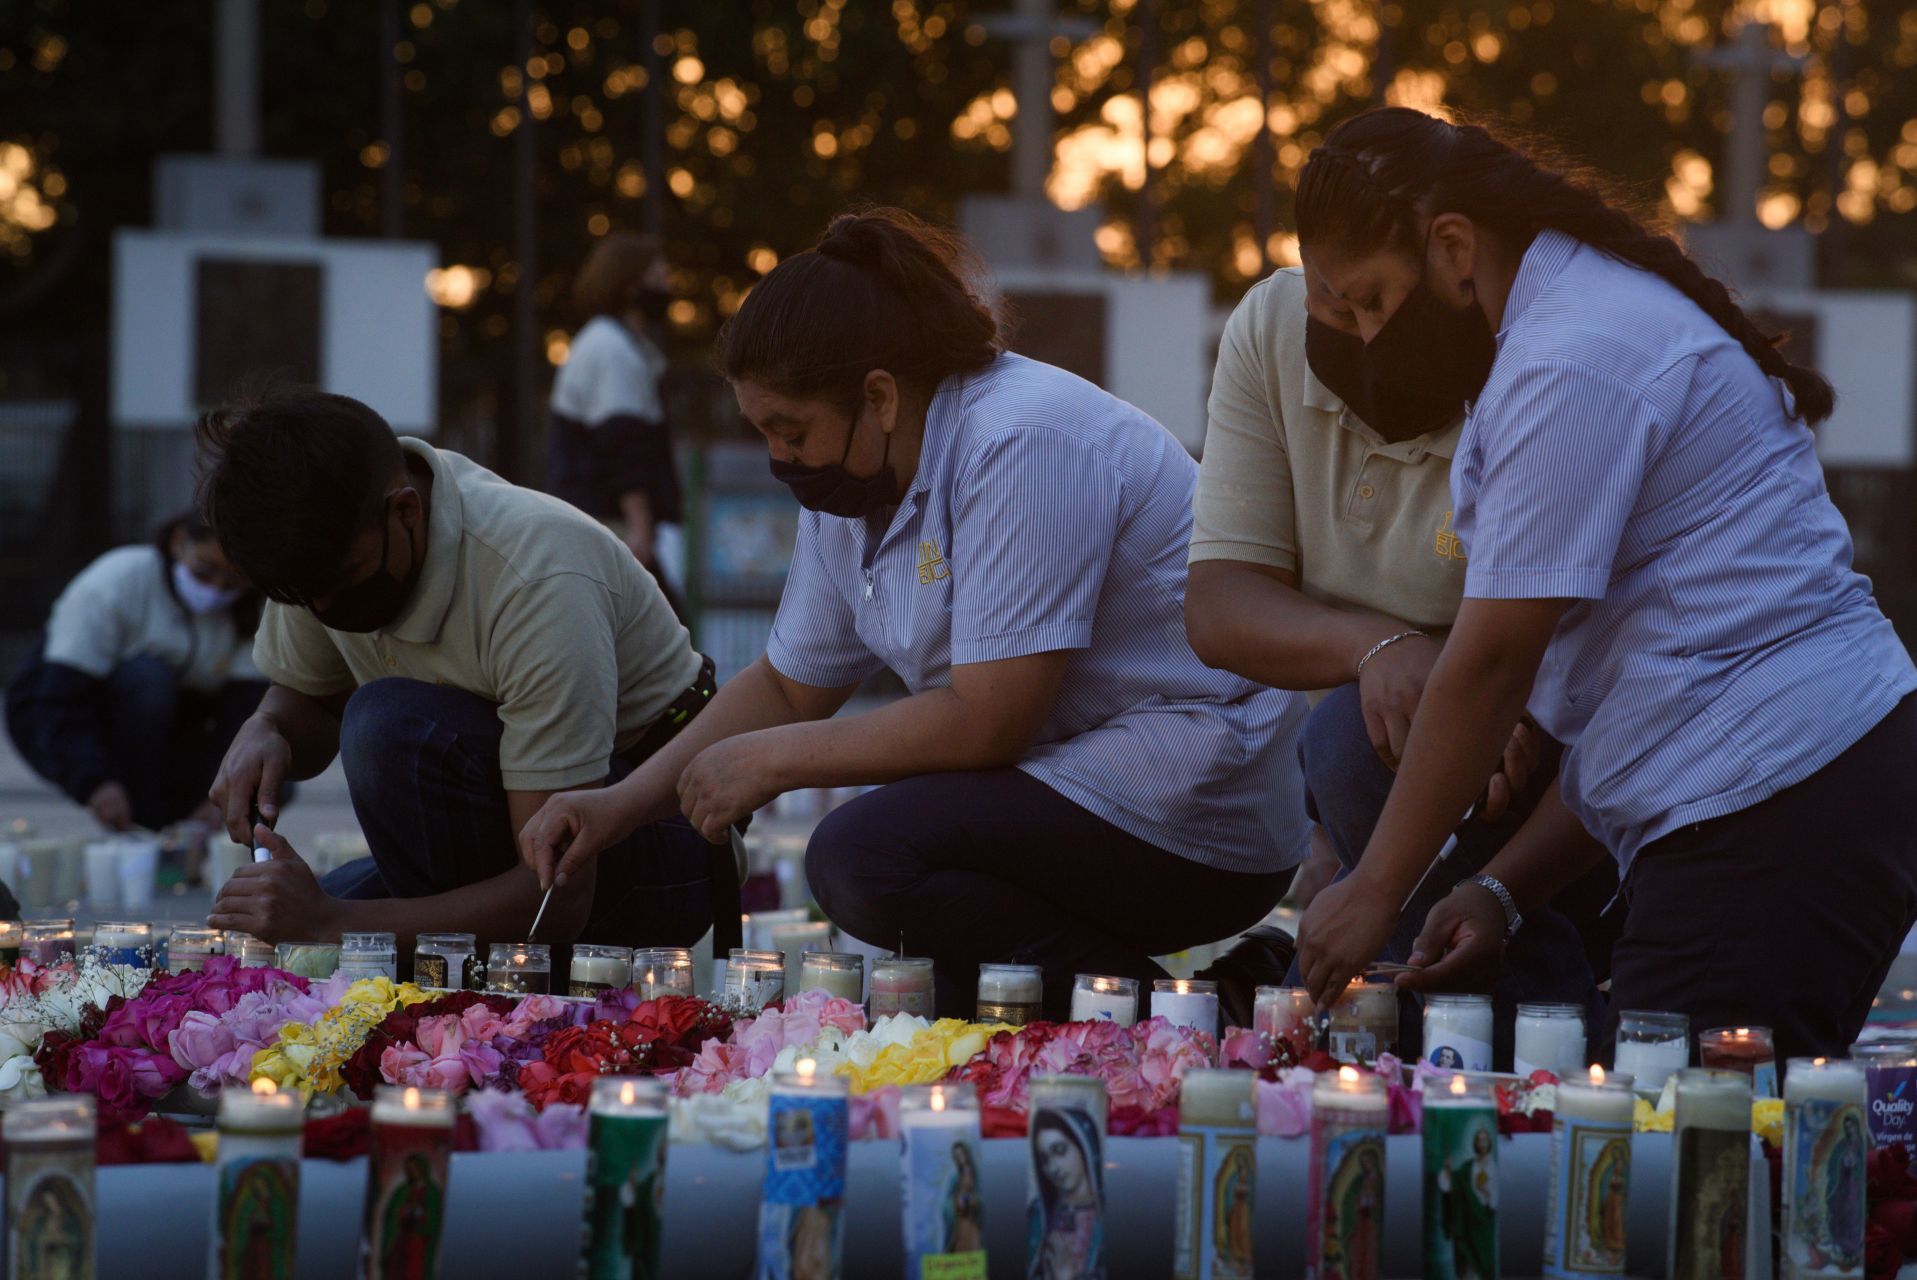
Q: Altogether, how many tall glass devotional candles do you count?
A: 13